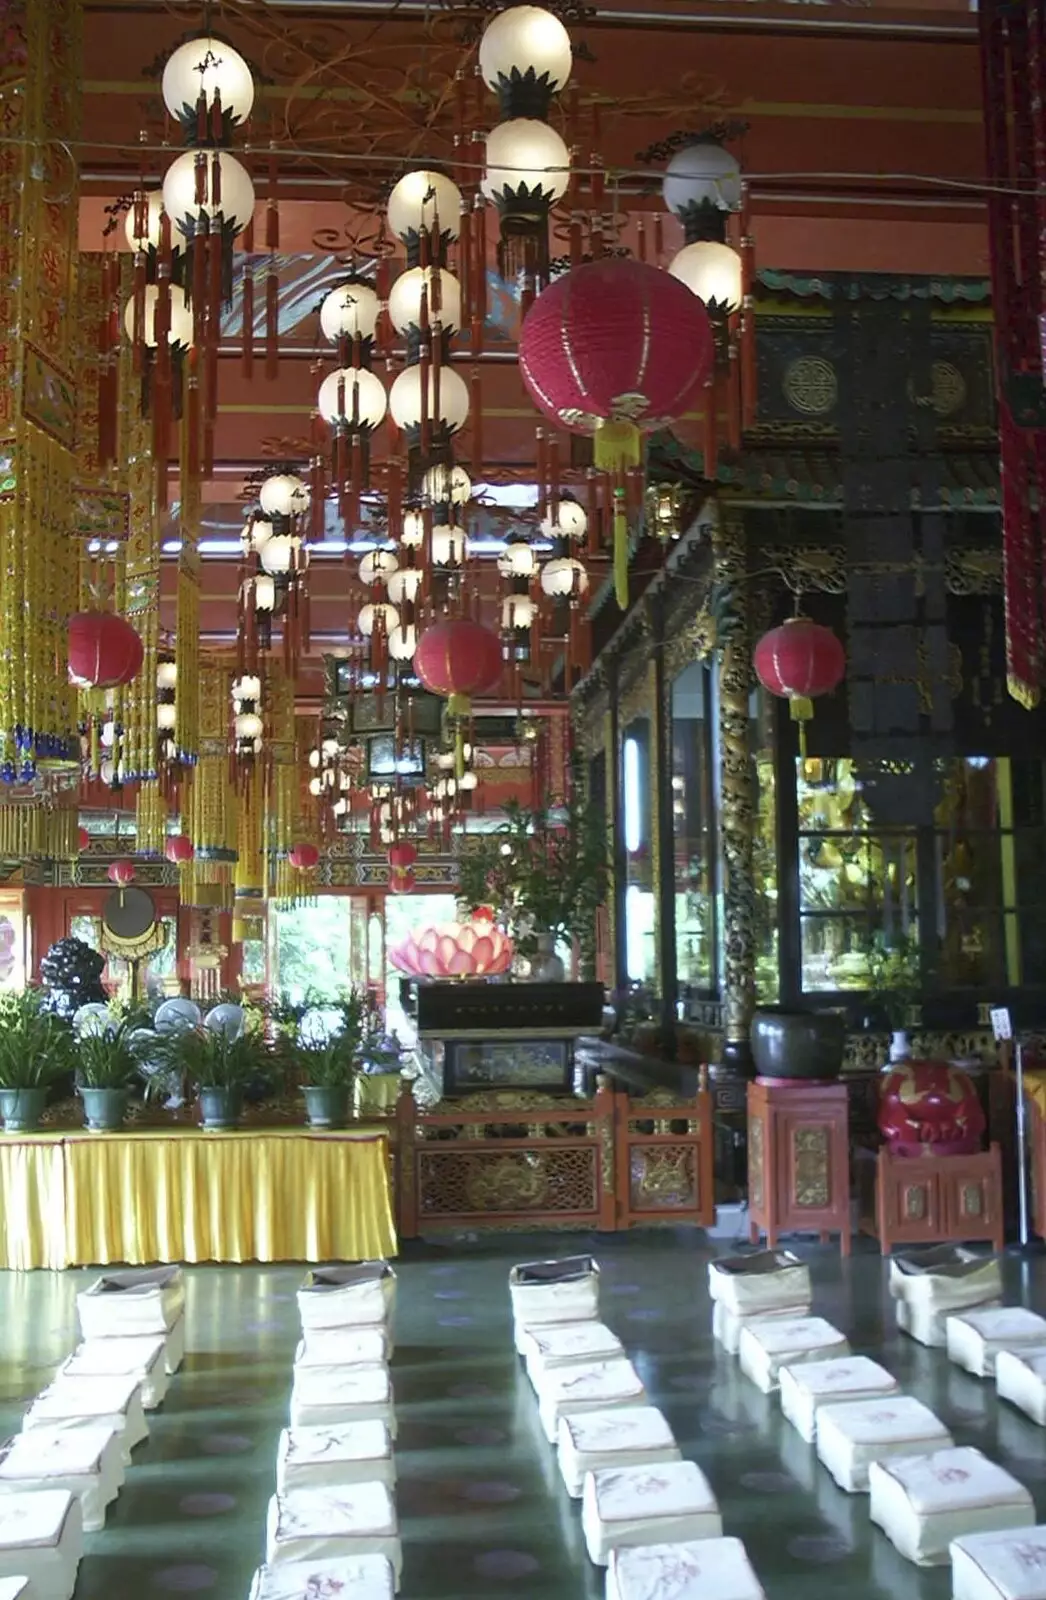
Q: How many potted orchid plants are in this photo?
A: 4